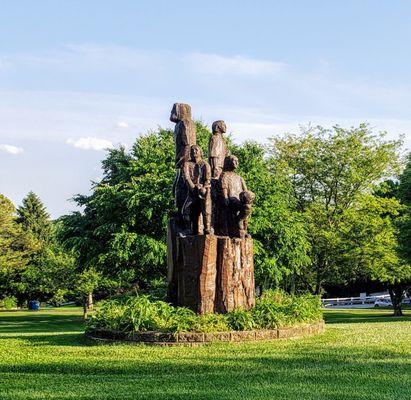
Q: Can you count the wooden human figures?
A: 5